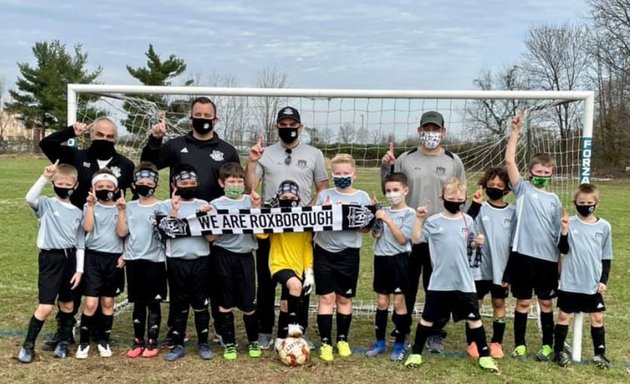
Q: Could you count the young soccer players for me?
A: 12